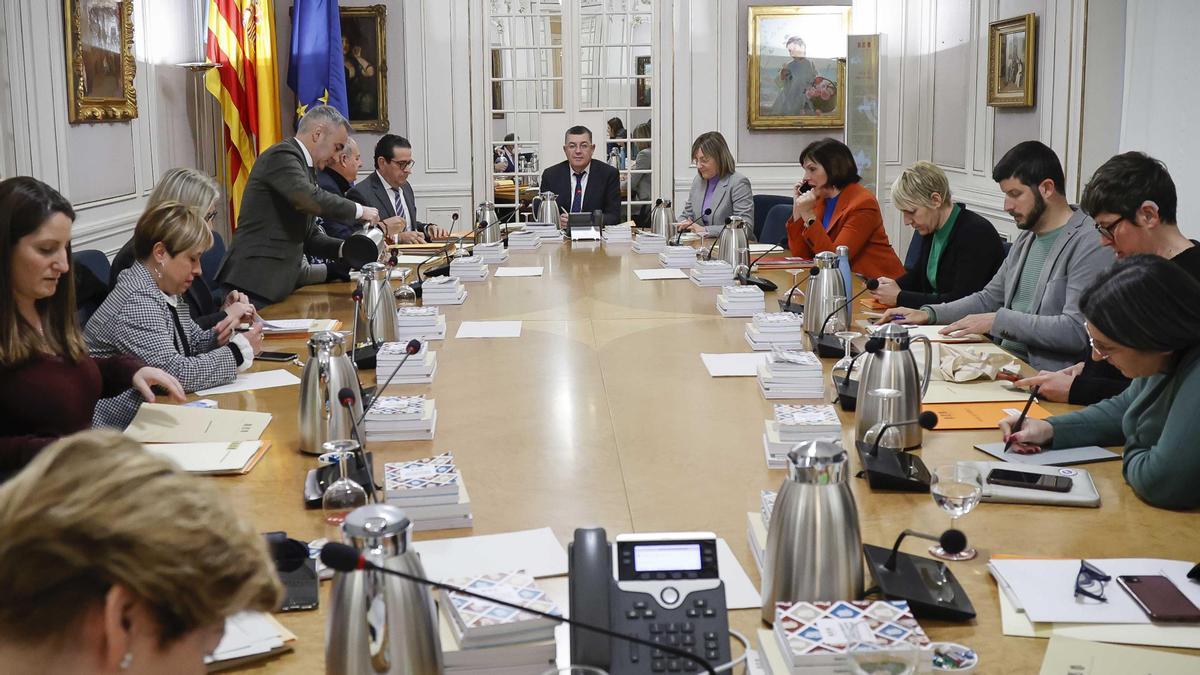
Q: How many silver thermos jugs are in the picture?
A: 11